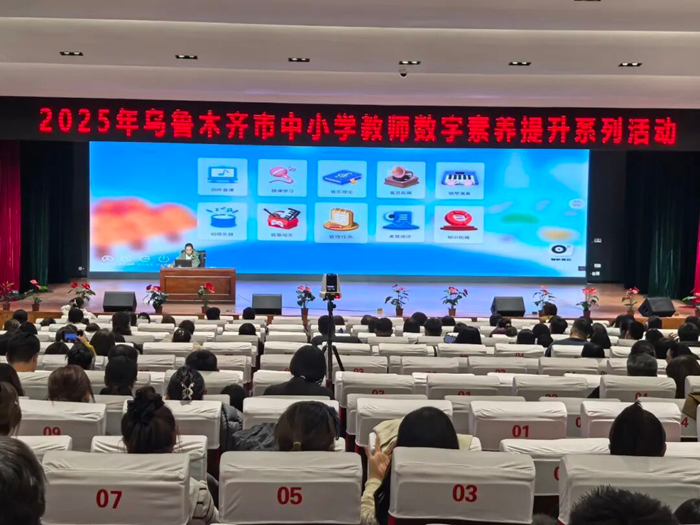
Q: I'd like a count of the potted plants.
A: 12